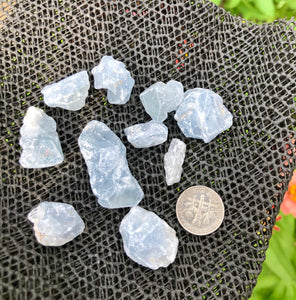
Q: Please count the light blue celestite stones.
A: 10